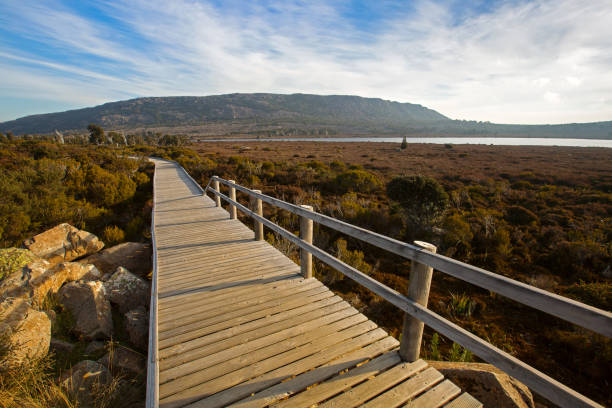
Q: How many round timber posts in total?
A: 5